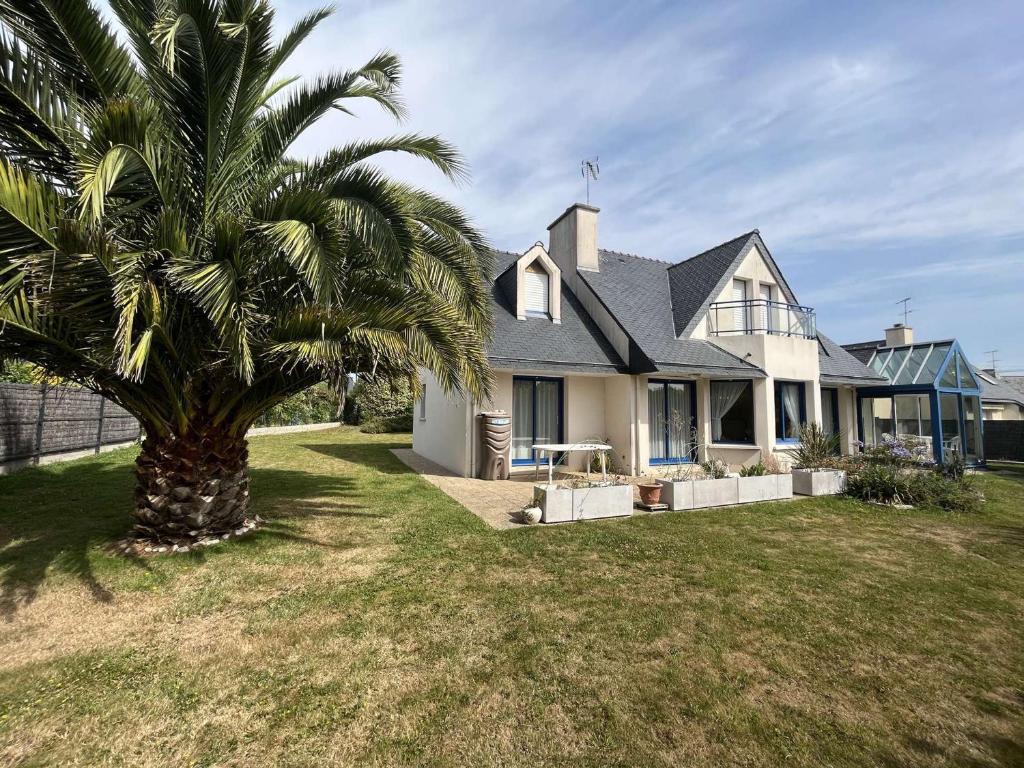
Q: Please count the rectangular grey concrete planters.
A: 4